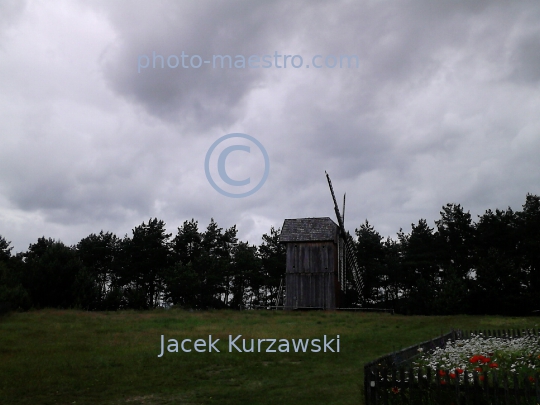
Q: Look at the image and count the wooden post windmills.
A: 1